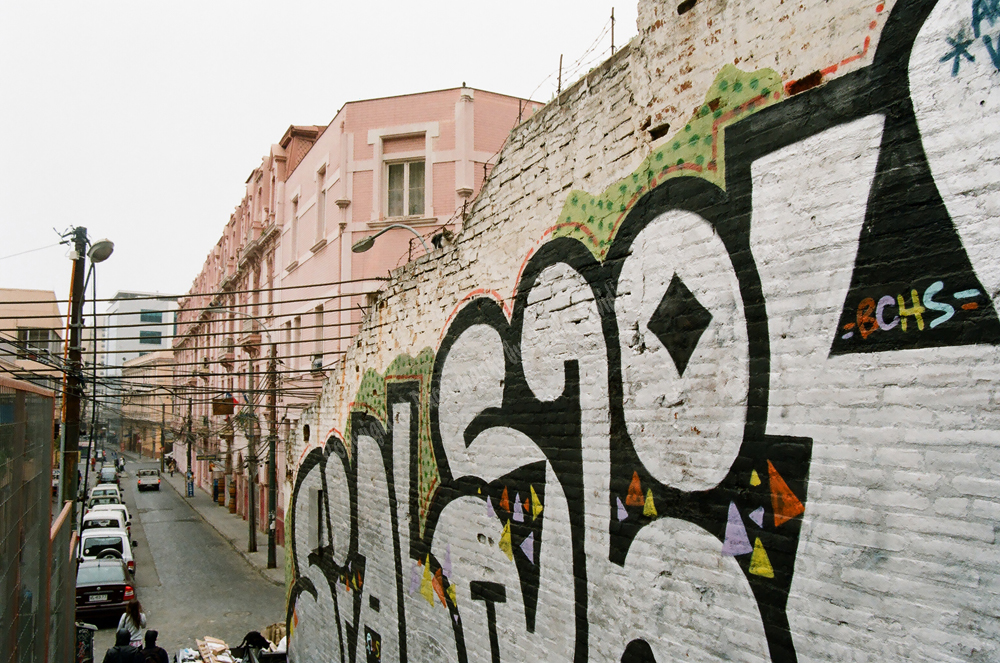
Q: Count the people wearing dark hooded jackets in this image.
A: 2